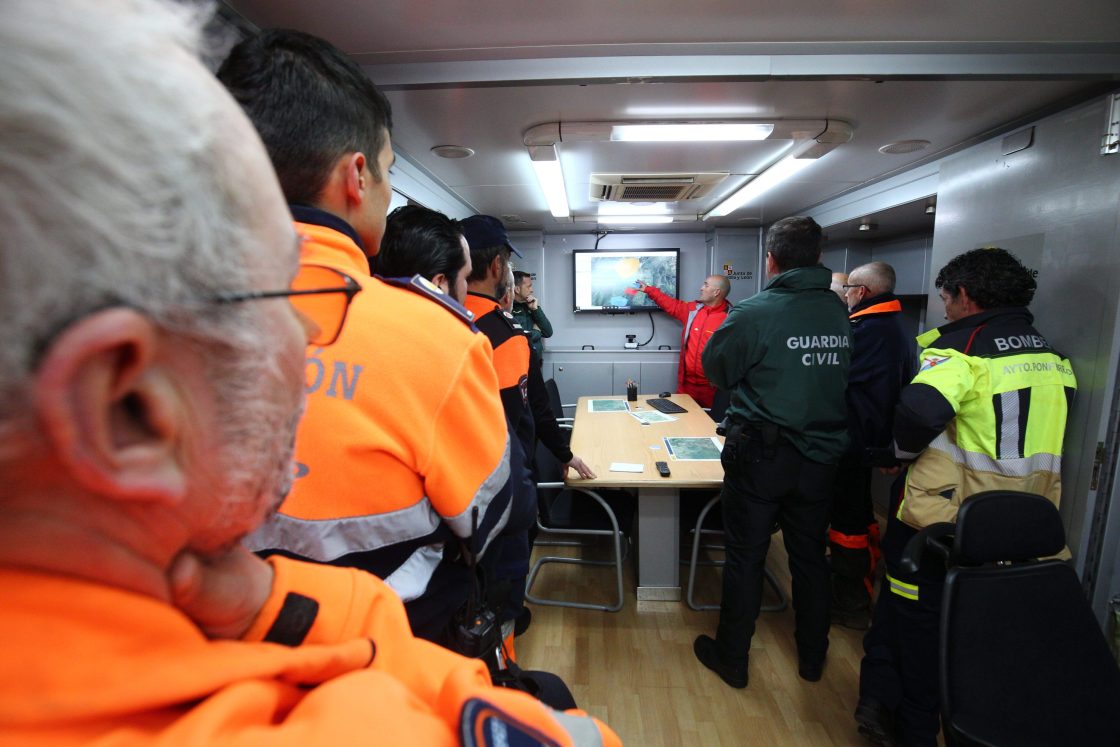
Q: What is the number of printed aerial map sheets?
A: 3